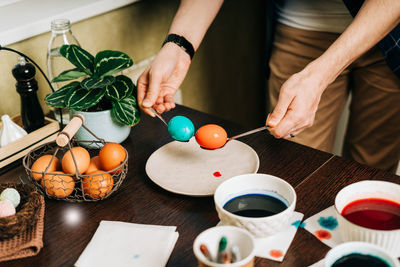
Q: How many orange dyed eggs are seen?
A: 1